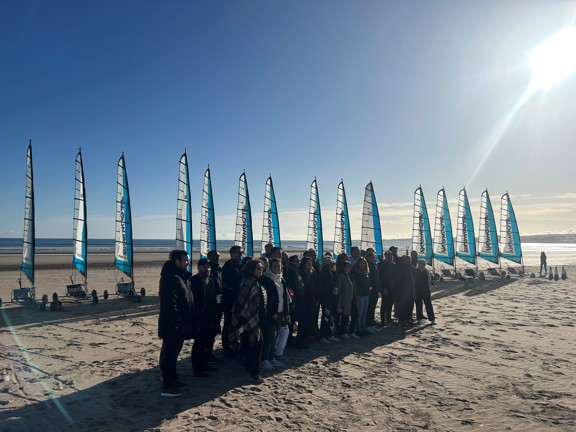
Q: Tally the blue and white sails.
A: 15